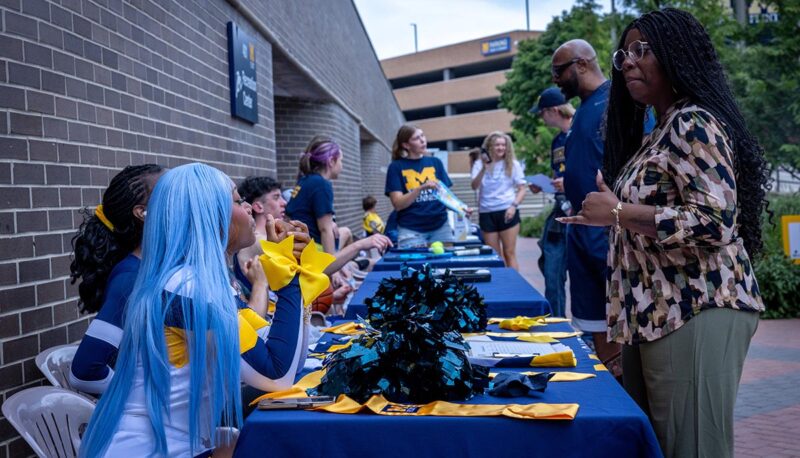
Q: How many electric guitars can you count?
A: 0